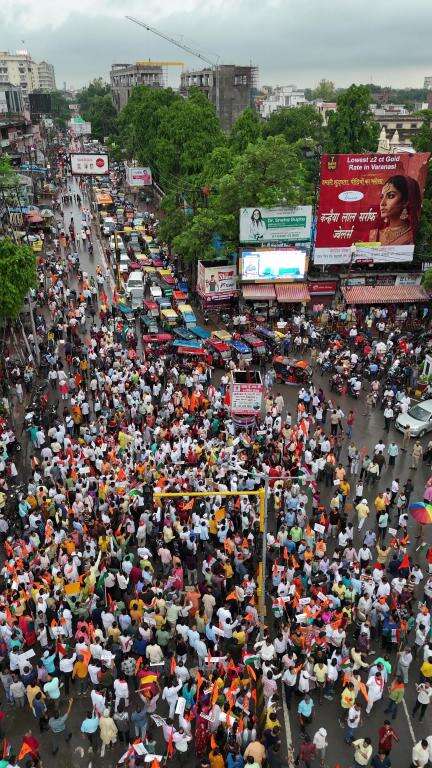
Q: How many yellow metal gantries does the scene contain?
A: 1